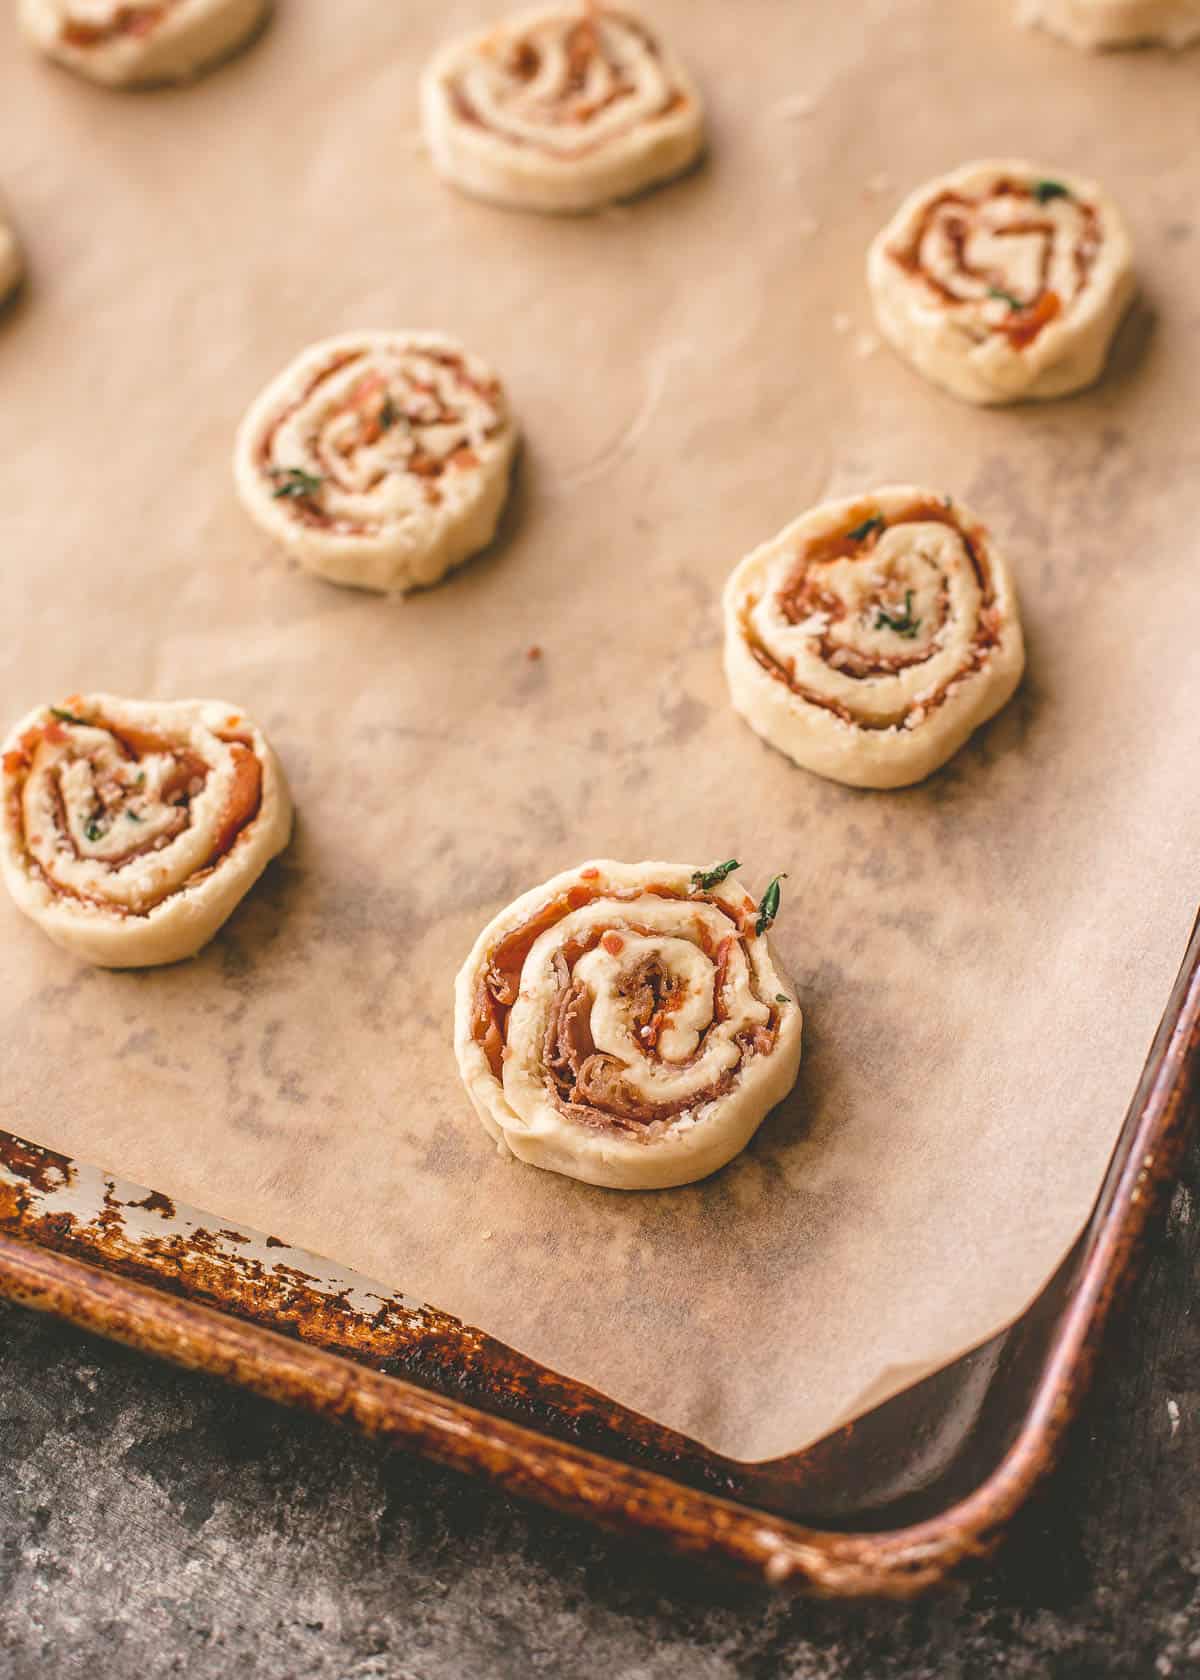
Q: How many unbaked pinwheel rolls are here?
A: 9